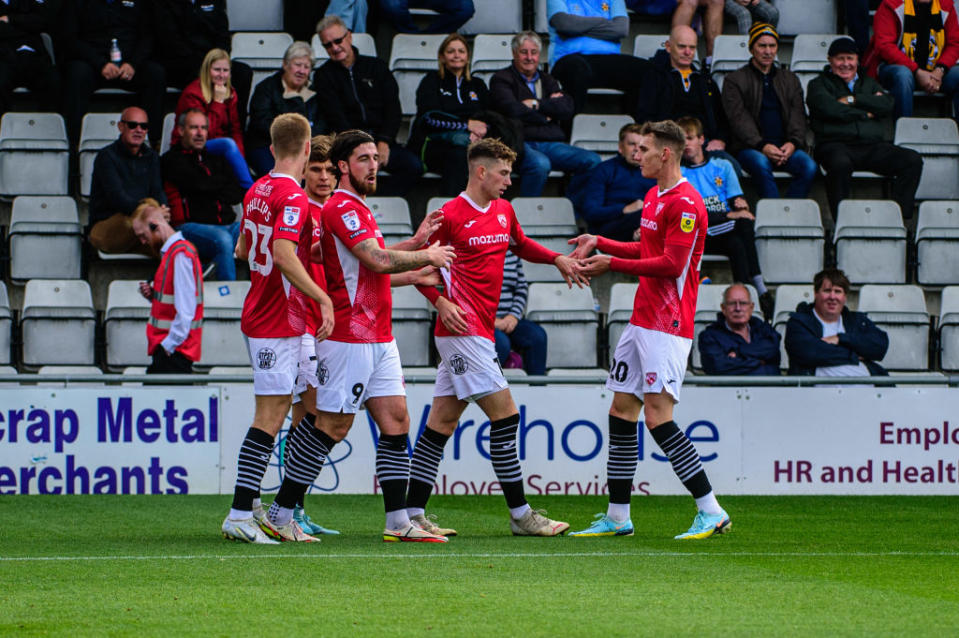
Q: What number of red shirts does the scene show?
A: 5